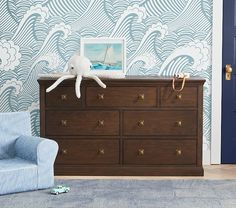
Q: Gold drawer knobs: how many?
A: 12